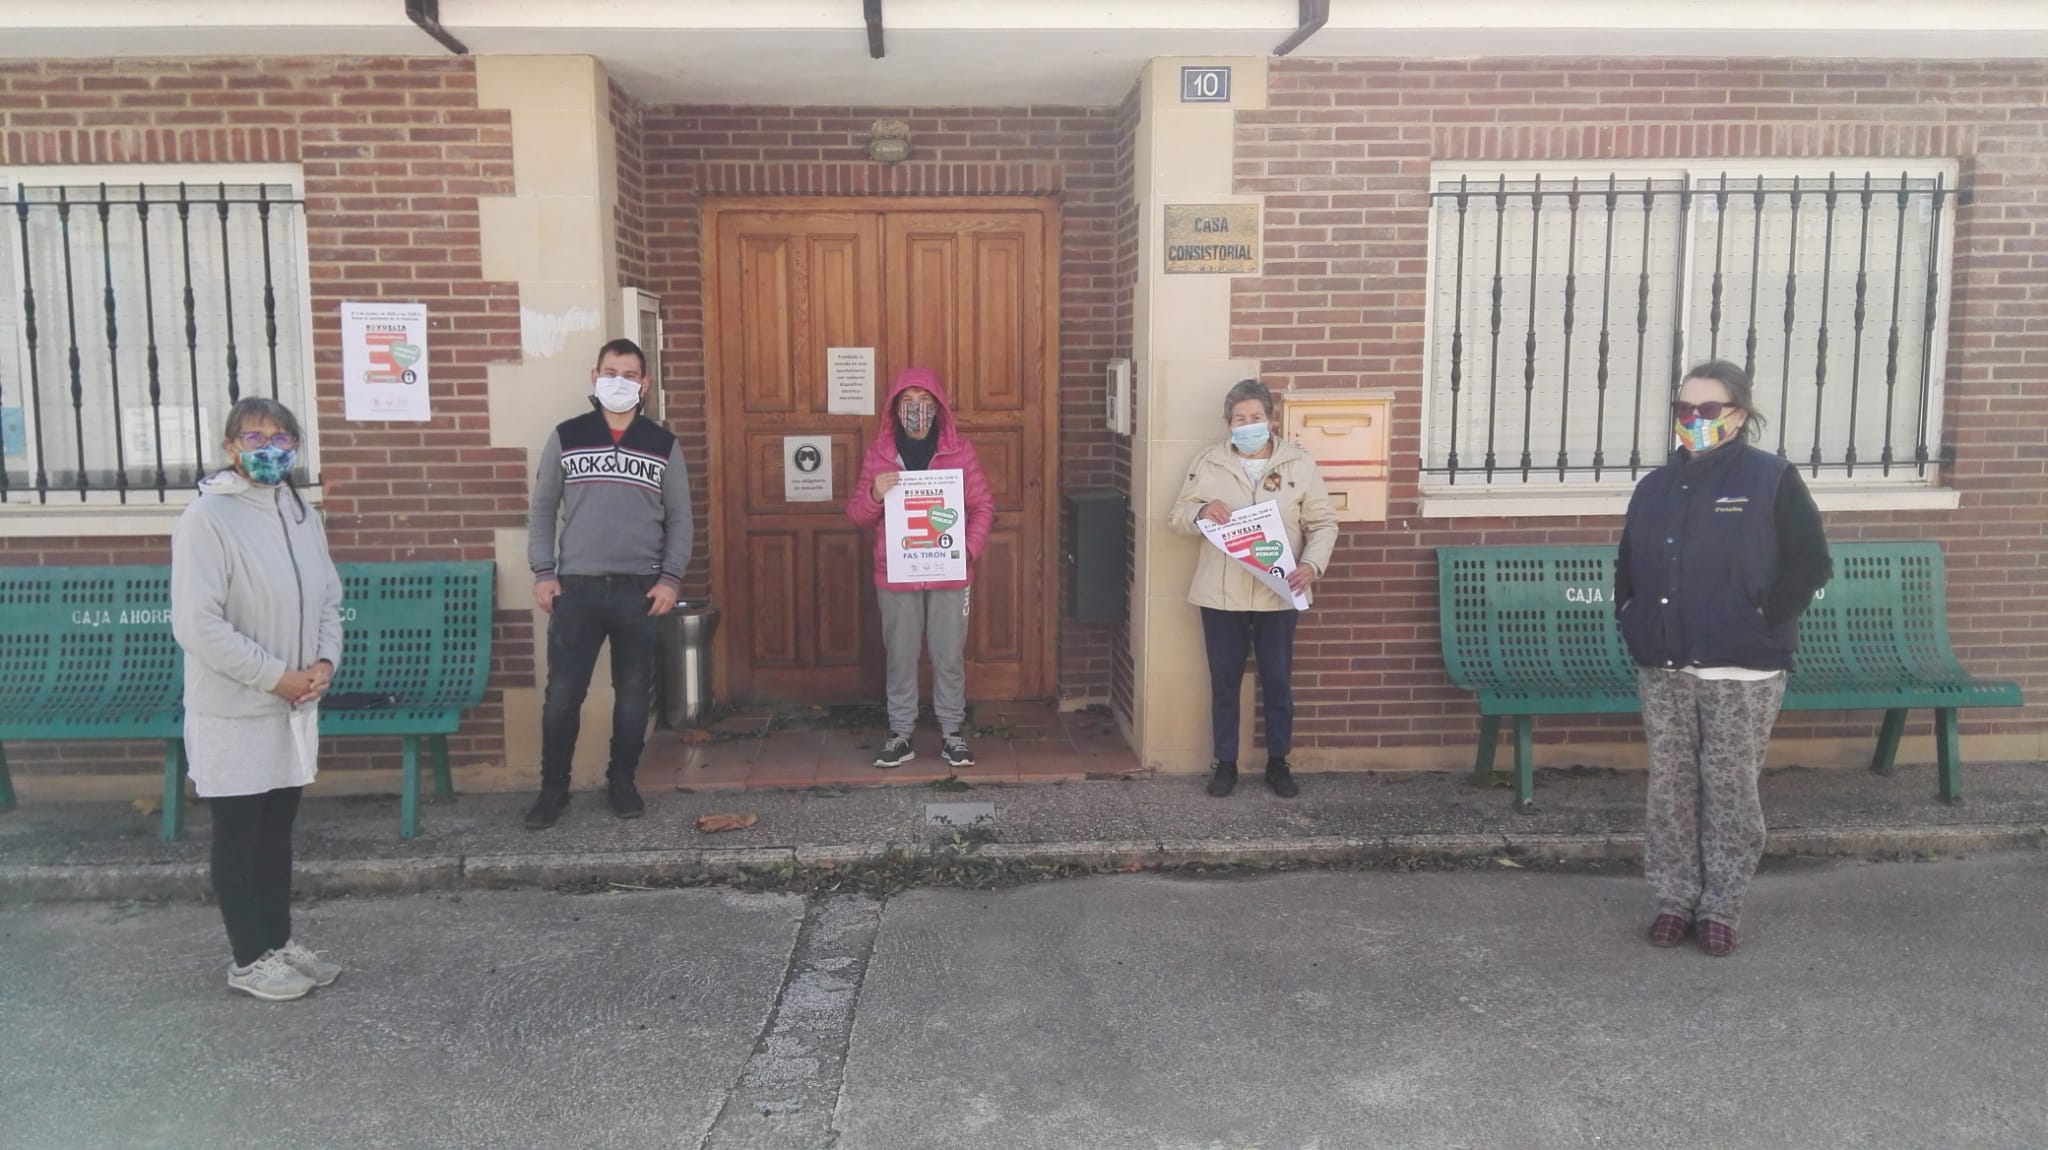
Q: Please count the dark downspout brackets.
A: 3